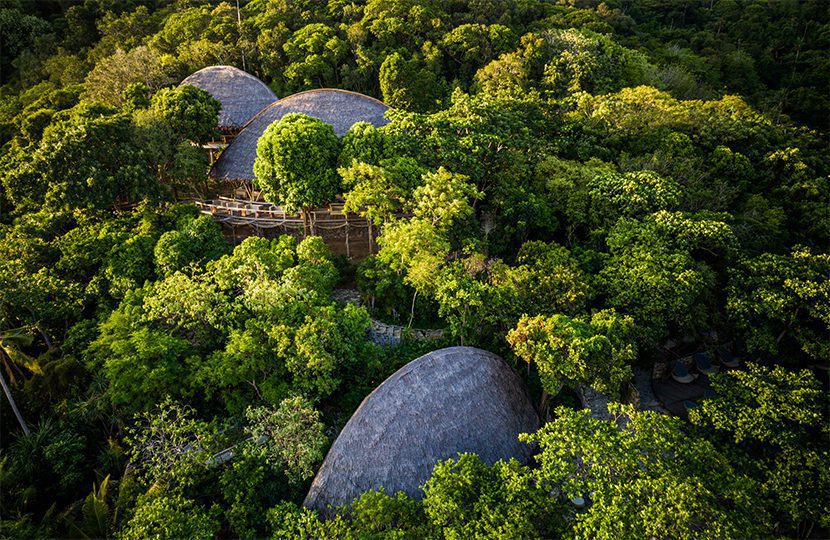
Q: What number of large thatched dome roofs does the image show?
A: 3